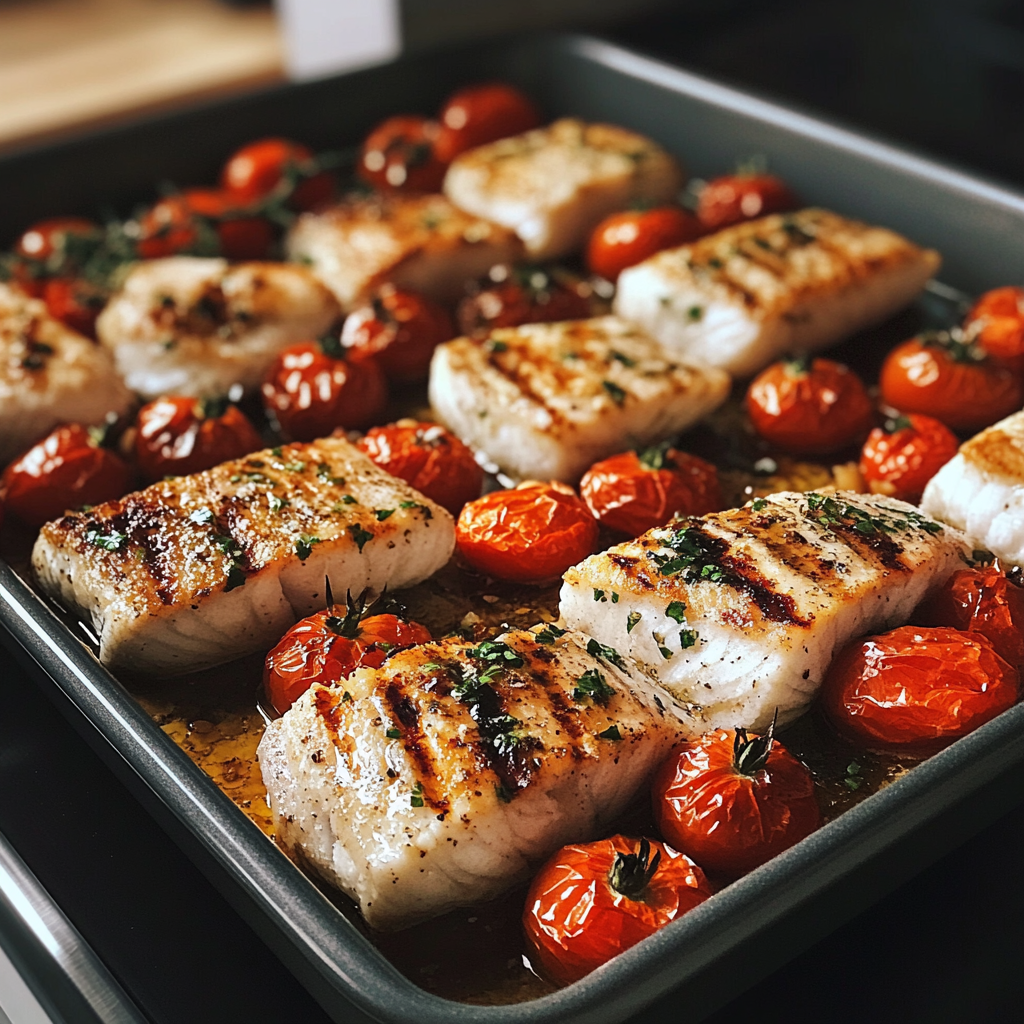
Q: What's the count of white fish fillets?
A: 10